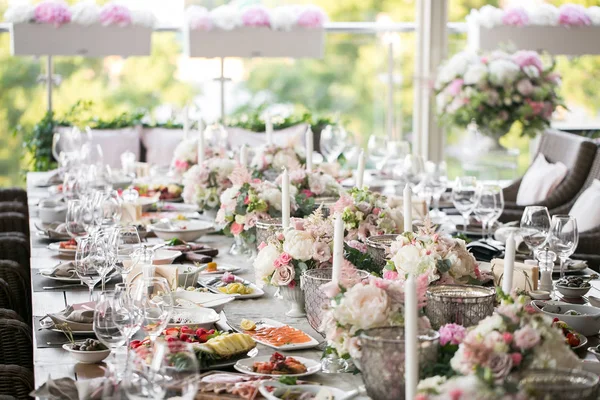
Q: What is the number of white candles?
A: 11